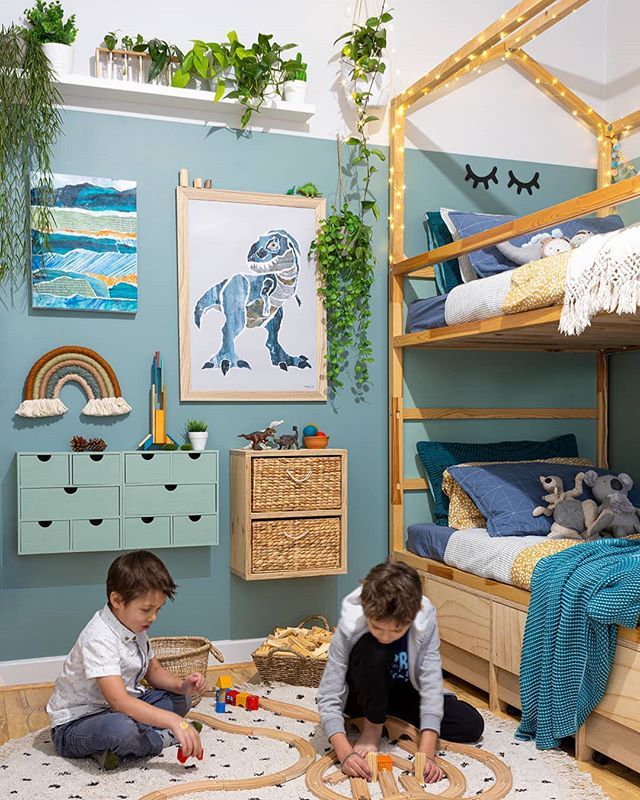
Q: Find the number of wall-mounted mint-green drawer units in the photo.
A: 2